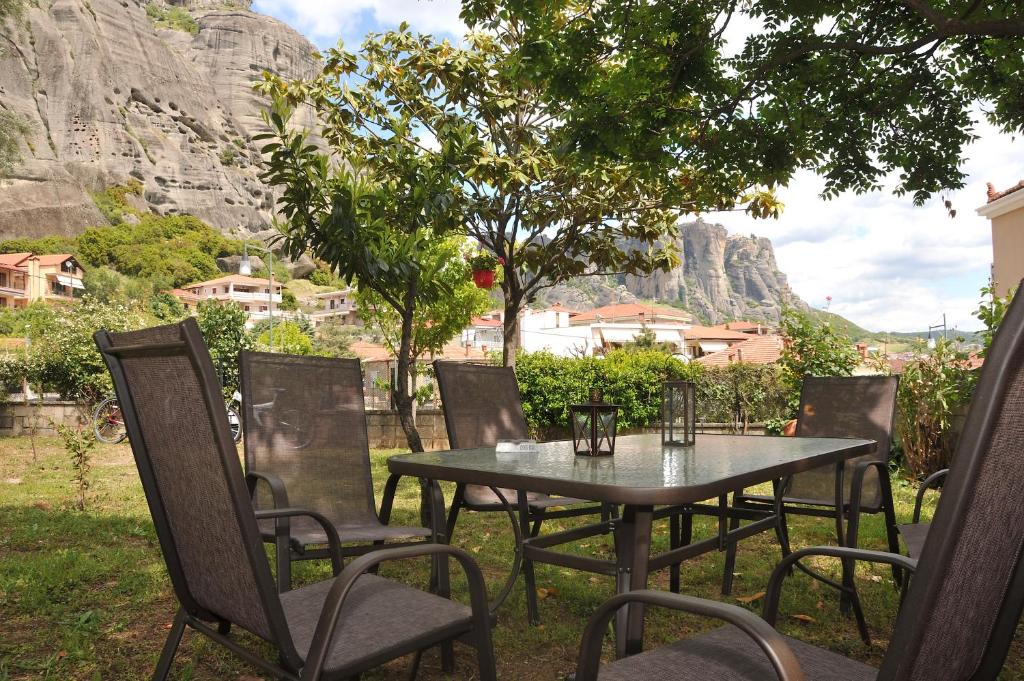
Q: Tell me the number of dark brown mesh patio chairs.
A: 6